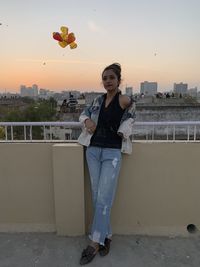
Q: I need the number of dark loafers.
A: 2